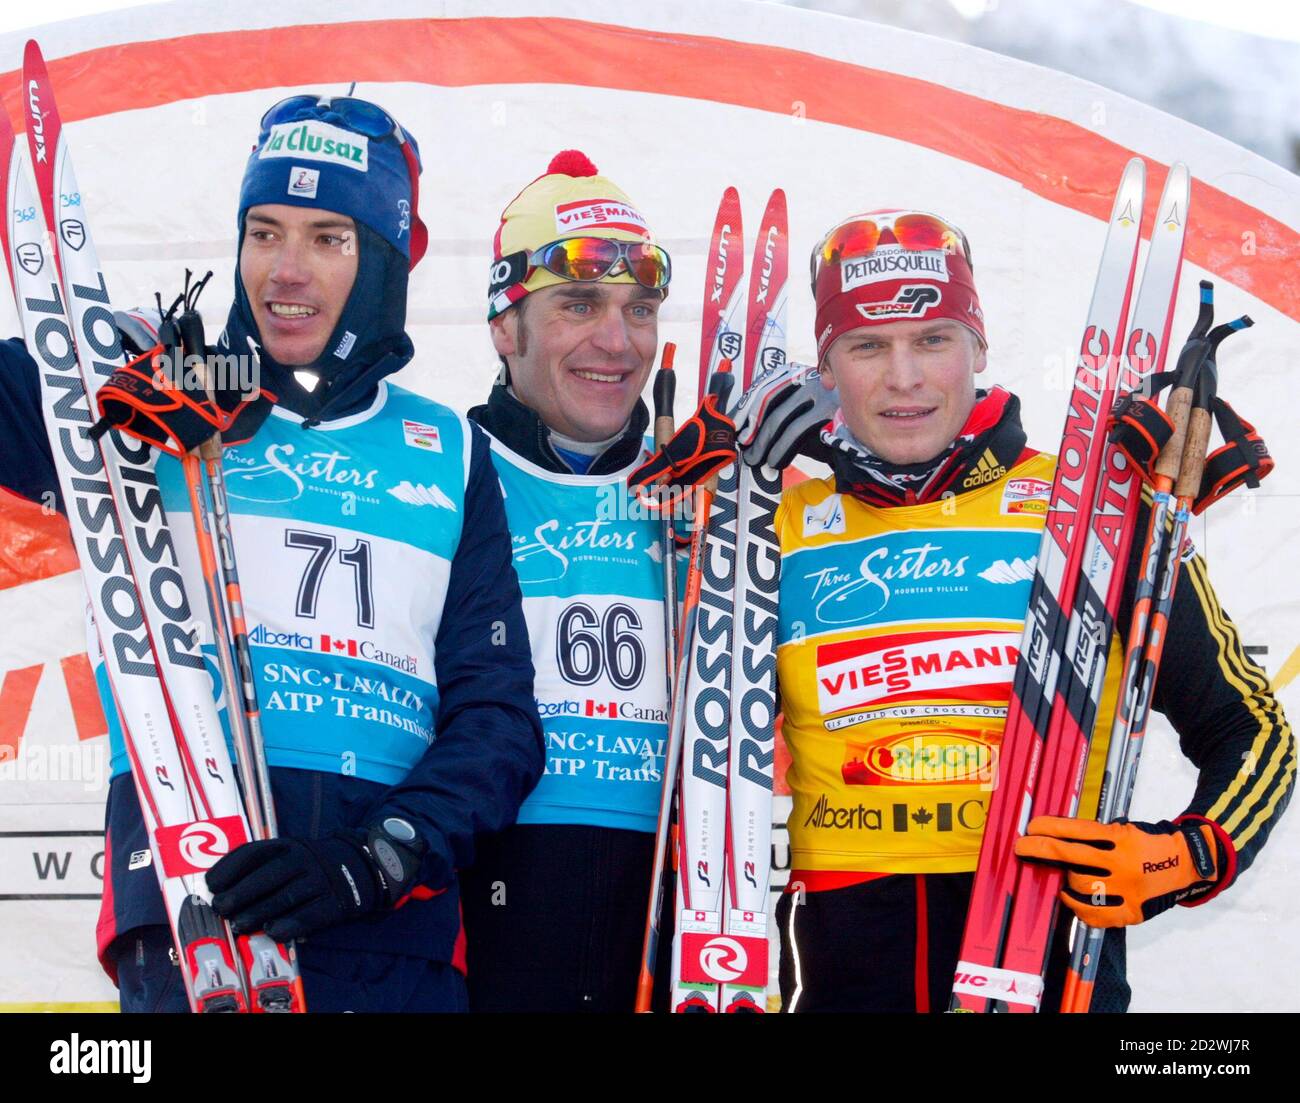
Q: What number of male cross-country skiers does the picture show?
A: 3